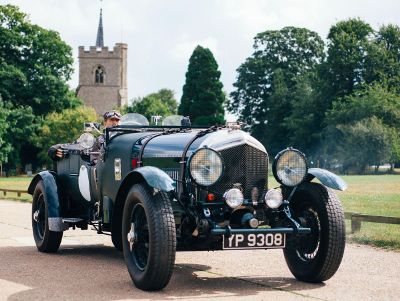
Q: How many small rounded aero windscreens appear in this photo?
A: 2